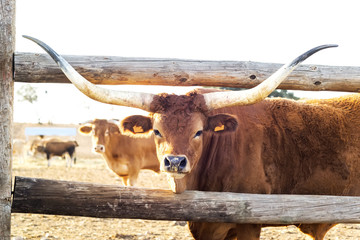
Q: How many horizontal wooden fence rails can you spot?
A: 2